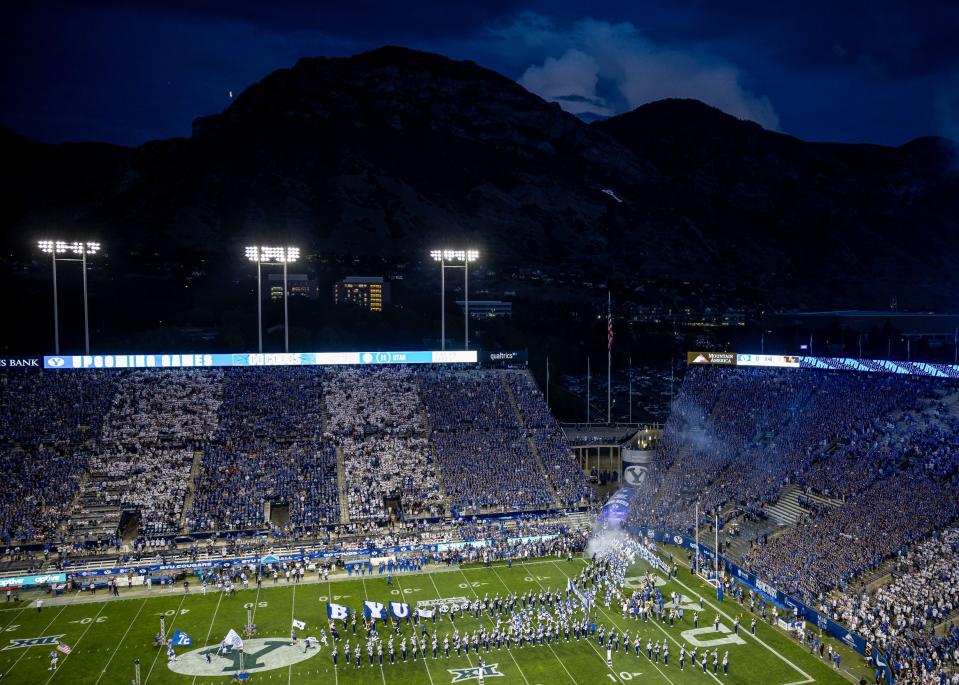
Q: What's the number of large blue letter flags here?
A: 3